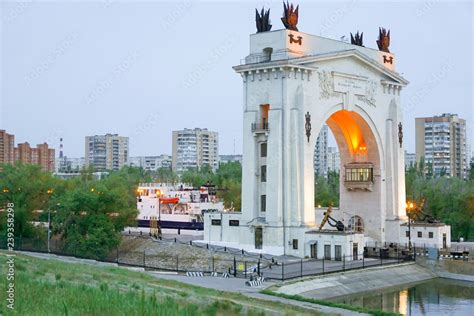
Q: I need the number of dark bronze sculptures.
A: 4